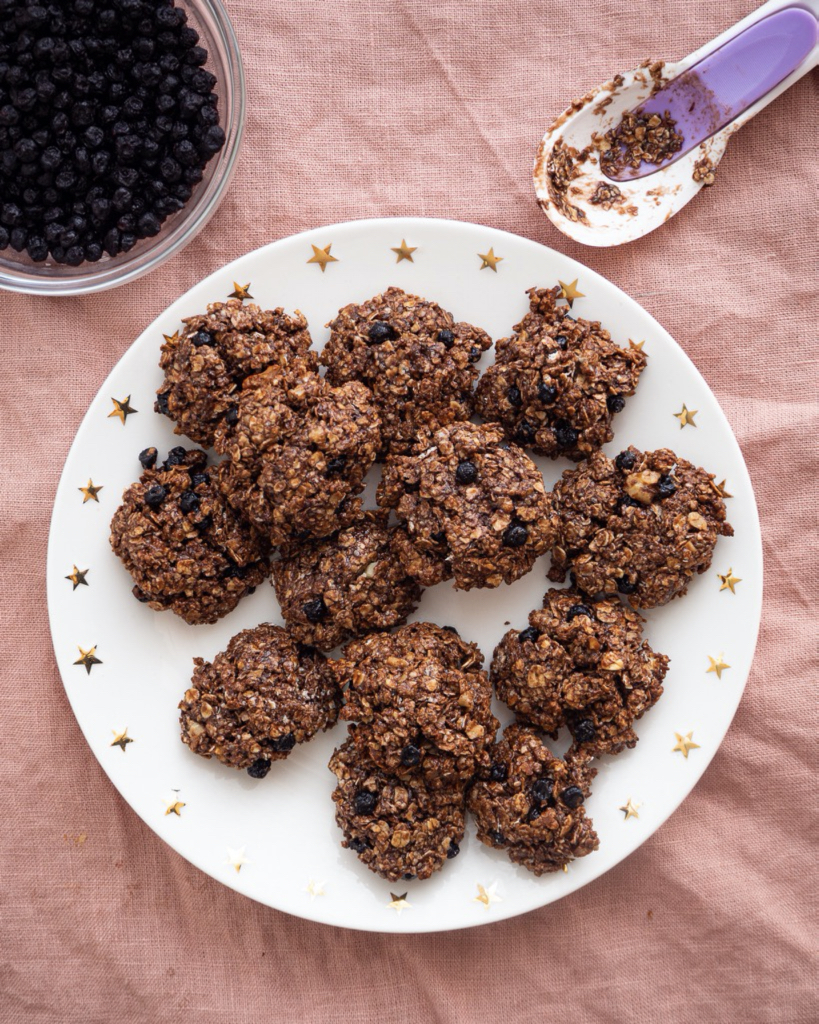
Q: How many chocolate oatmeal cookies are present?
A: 13